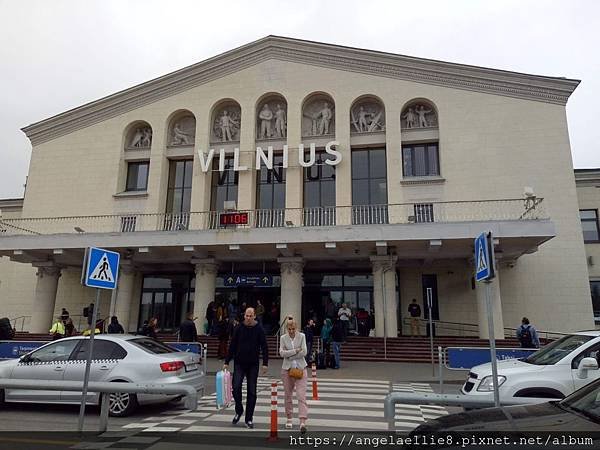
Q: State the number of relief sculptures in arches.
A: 7